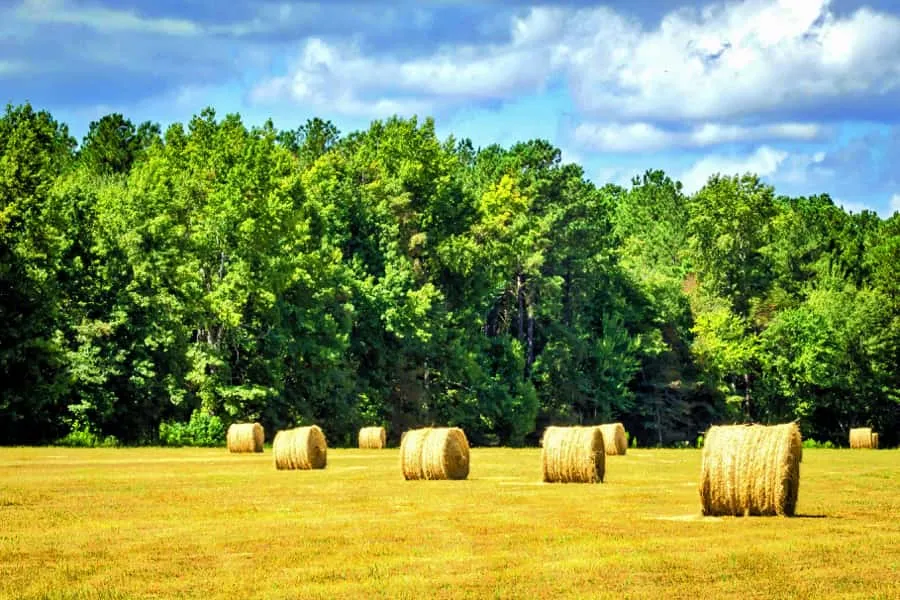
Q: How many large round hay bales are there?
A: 8